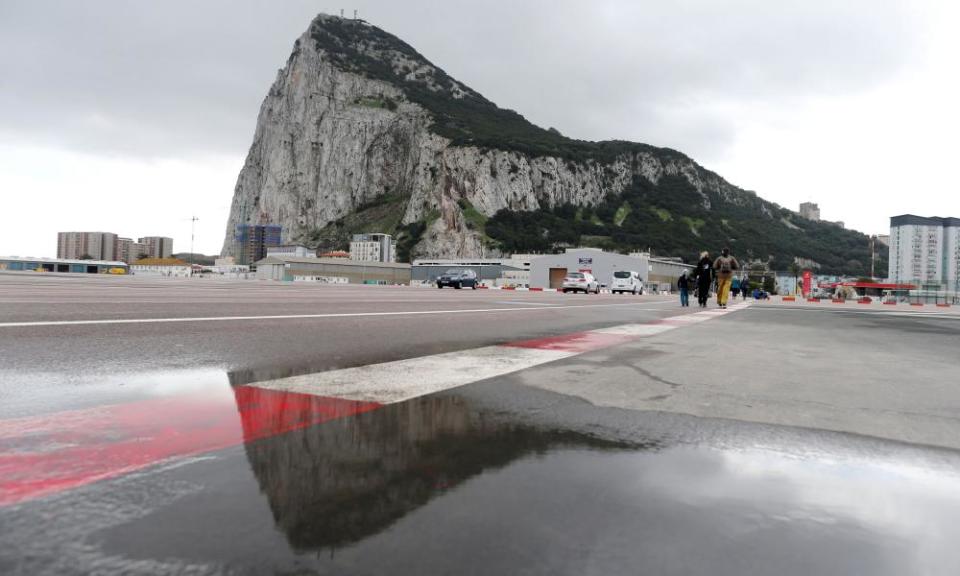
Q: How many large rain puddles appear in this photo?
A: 1